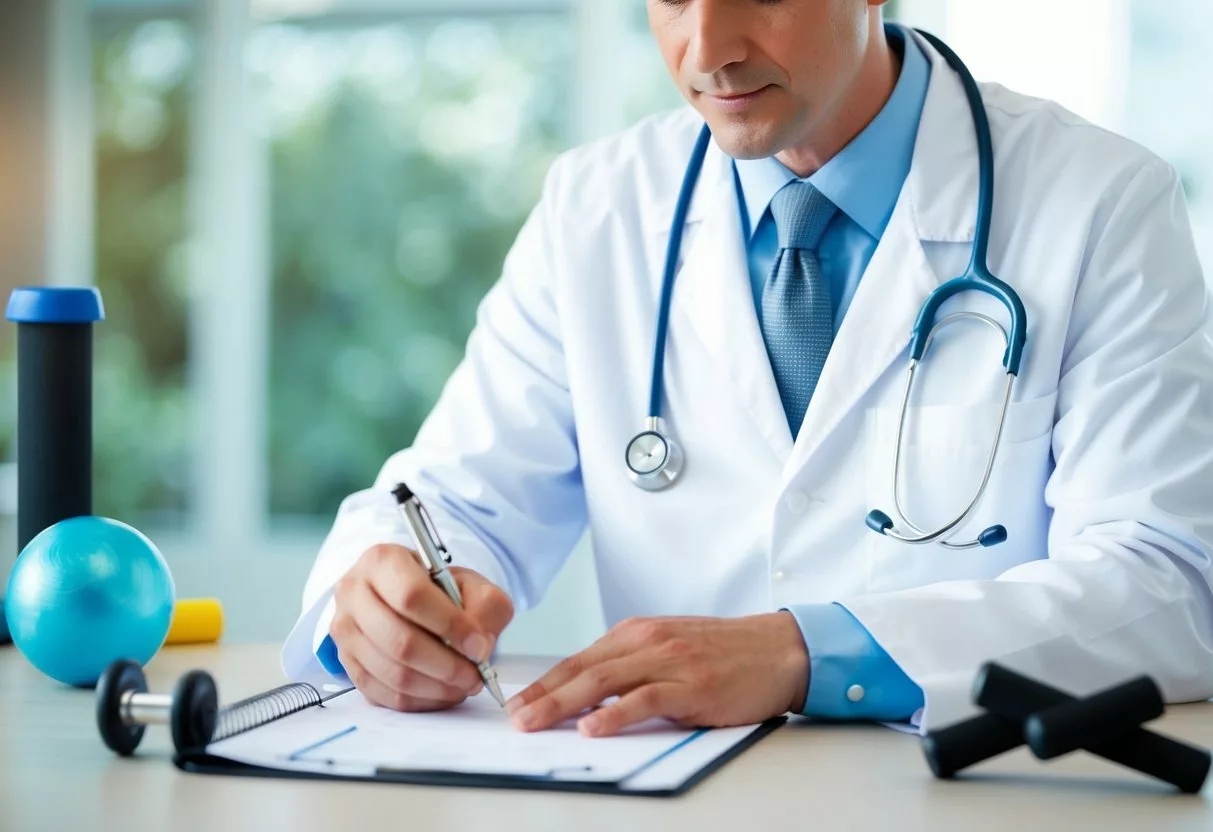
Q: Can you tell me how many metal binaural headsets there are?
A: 1